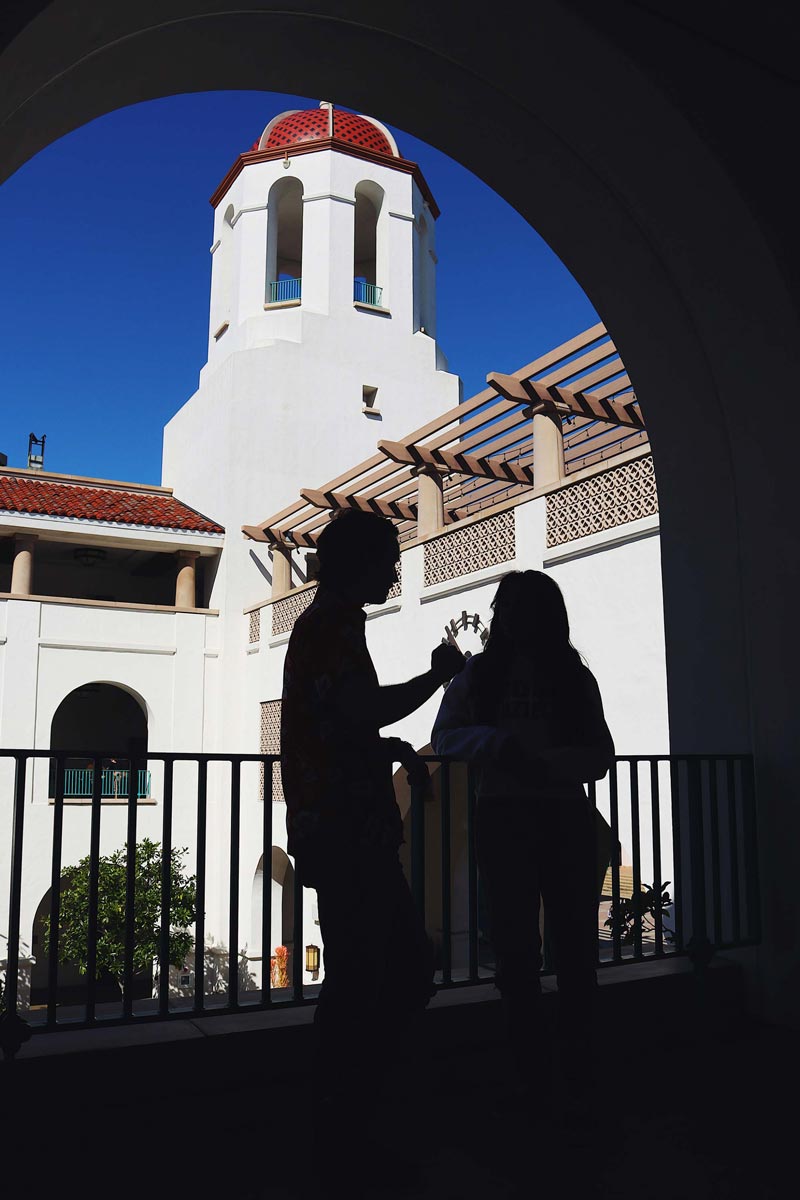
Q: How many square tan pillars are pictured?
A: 0